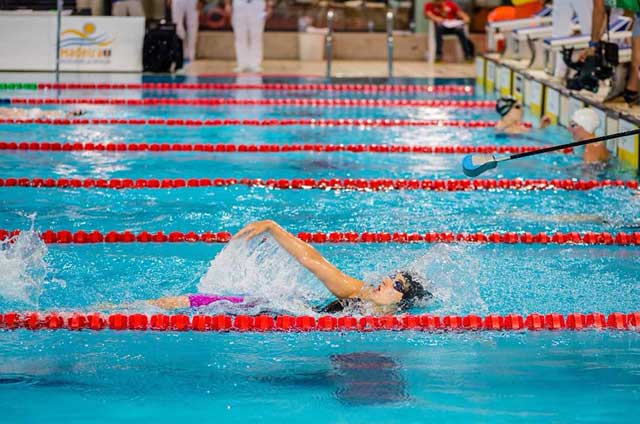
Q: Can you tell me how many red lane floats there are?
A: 7